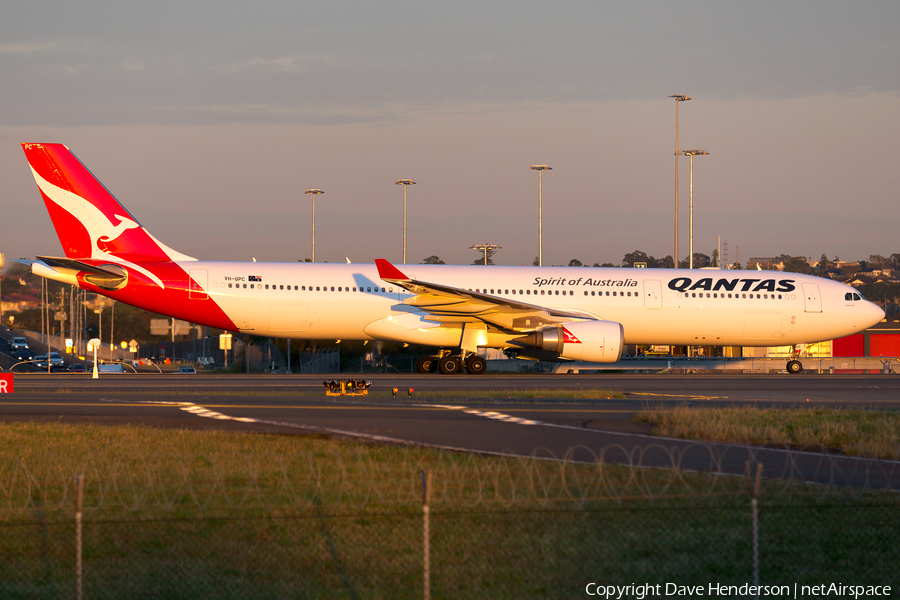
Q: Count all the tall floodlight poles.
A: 6